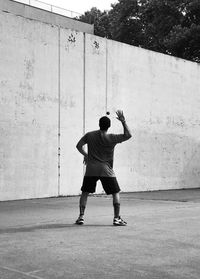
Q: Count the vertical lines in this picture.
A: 3